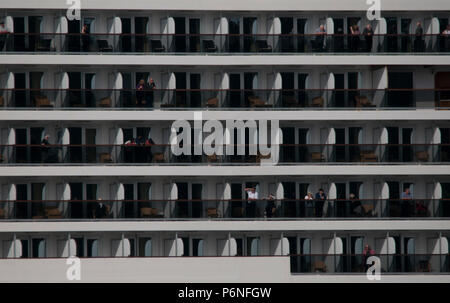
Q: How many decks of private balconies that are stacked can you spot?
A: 5